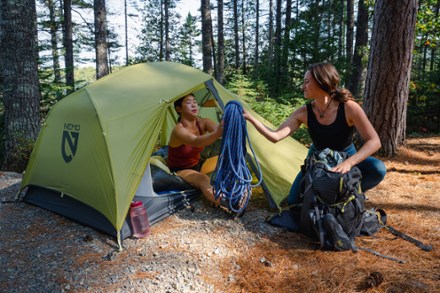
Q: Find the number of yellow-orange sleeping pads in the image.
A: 1